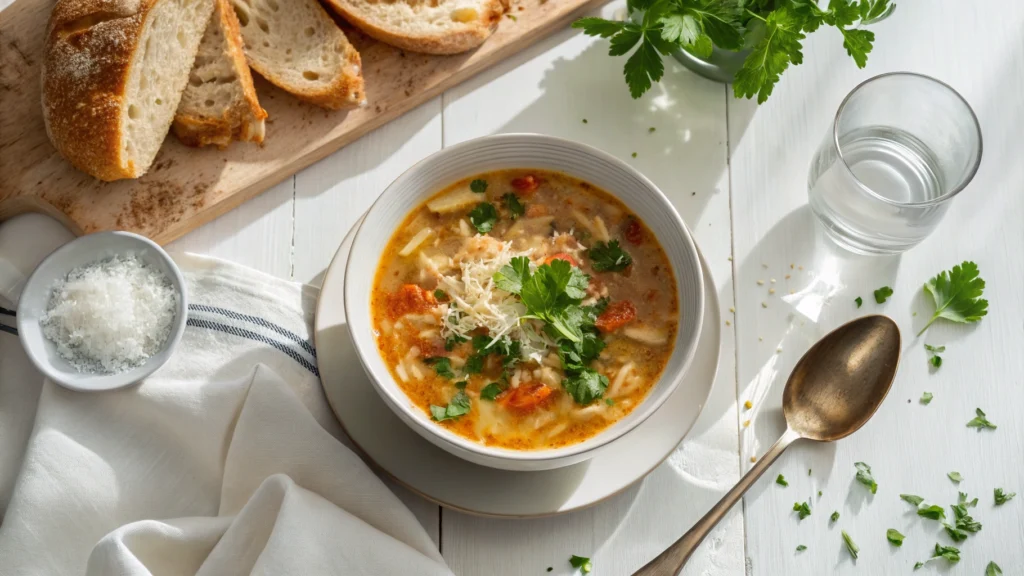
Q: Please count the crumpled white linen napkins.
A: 1